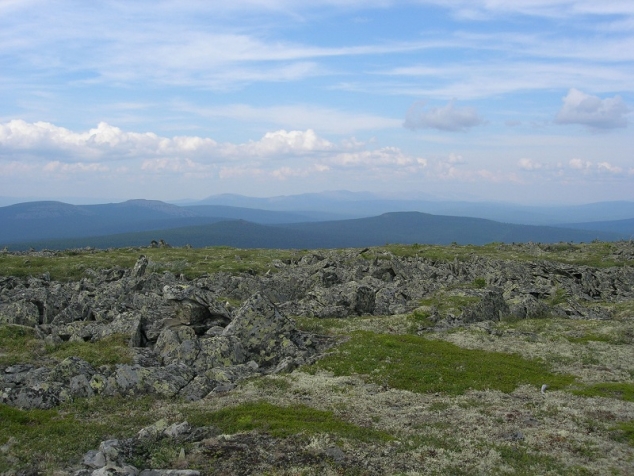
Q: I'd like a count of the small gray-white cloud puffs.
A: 2